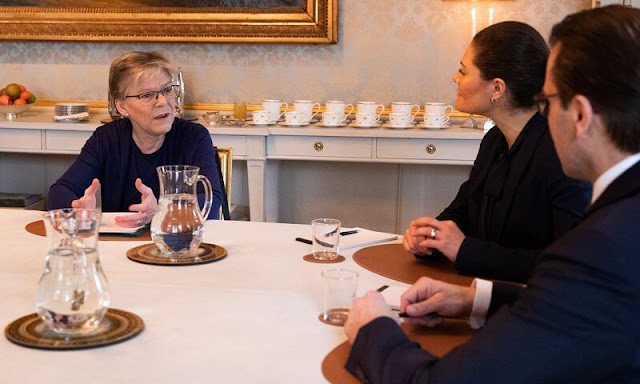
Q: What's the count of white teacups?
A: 12